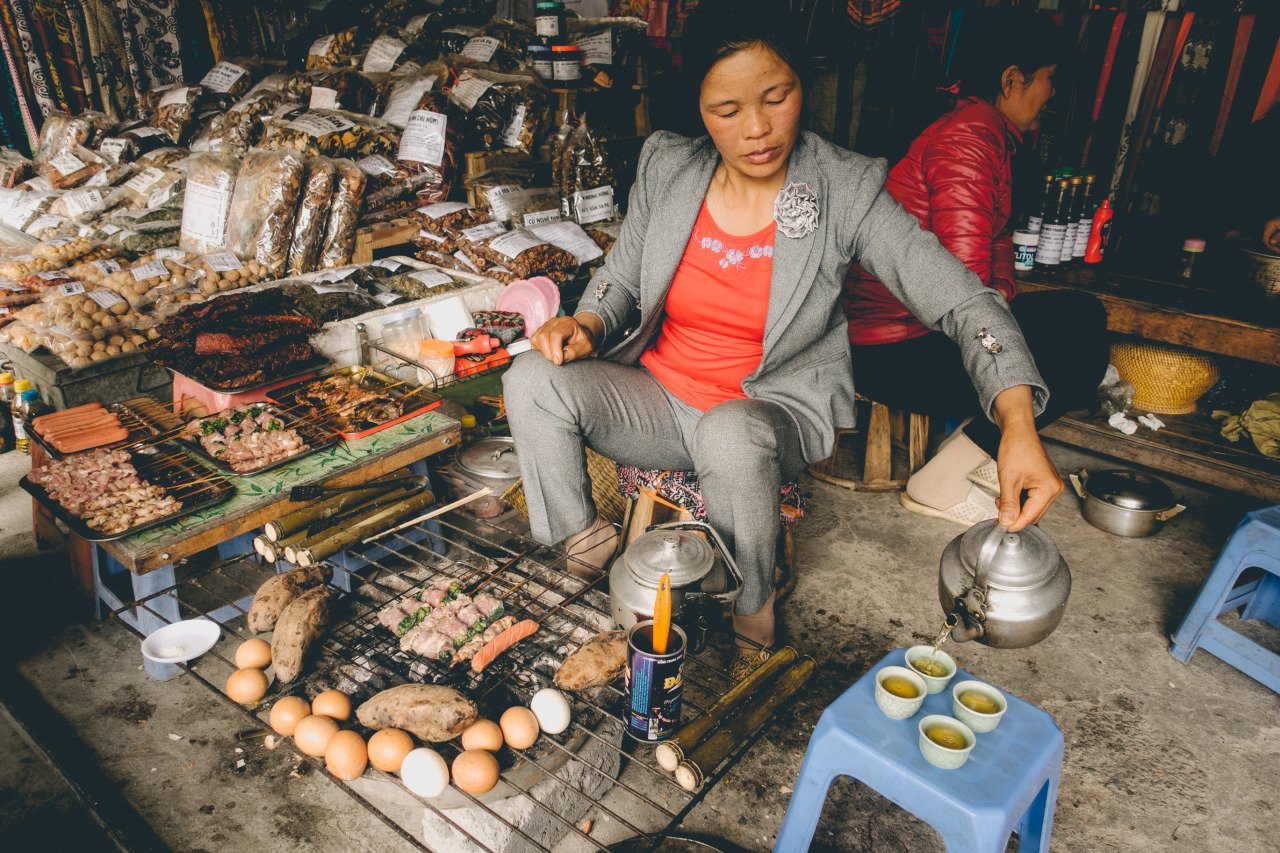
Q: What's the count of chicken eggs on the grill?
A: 12